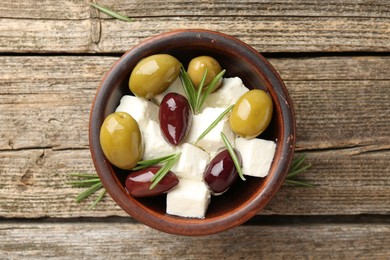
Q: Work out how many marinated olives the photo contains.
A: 7